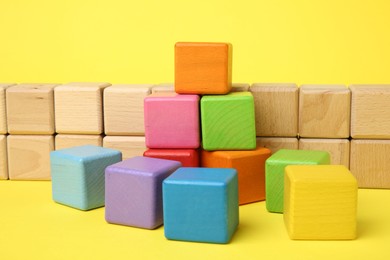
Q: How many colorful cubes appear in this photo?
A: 10